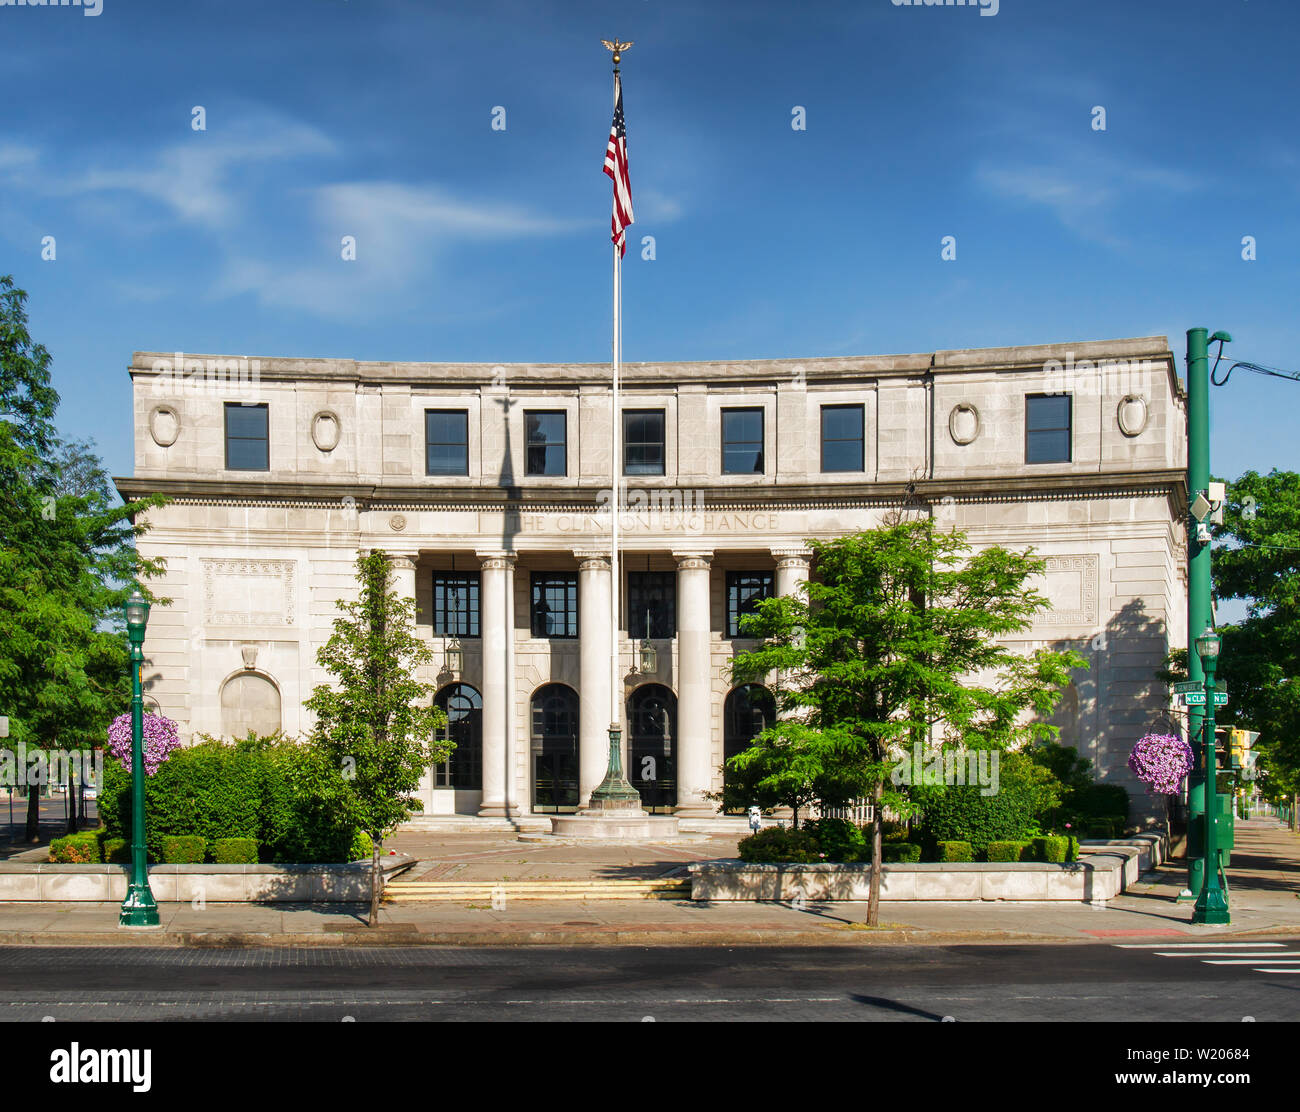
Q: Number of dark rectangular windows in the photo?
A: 11